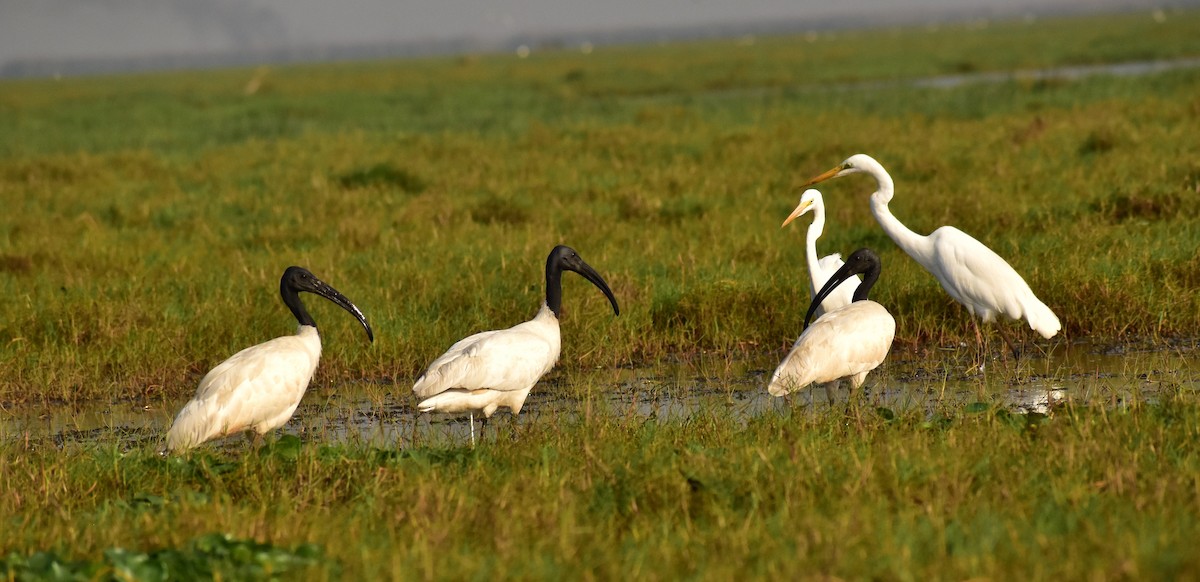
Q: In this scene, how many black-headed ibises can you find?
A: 3